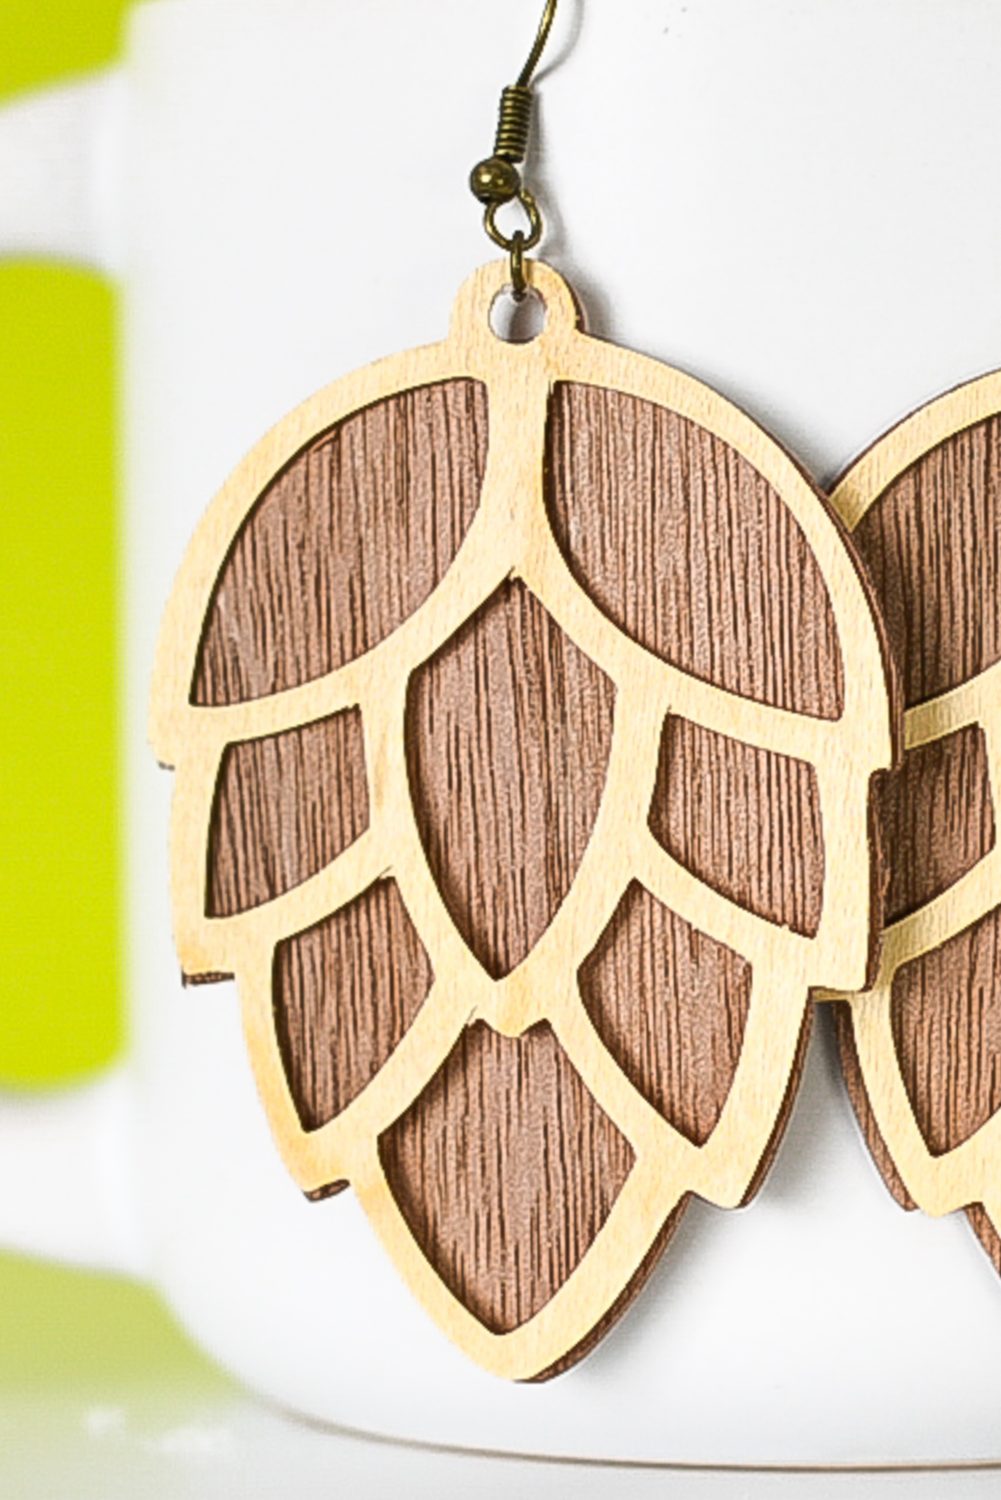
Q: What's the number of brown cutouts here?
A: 11